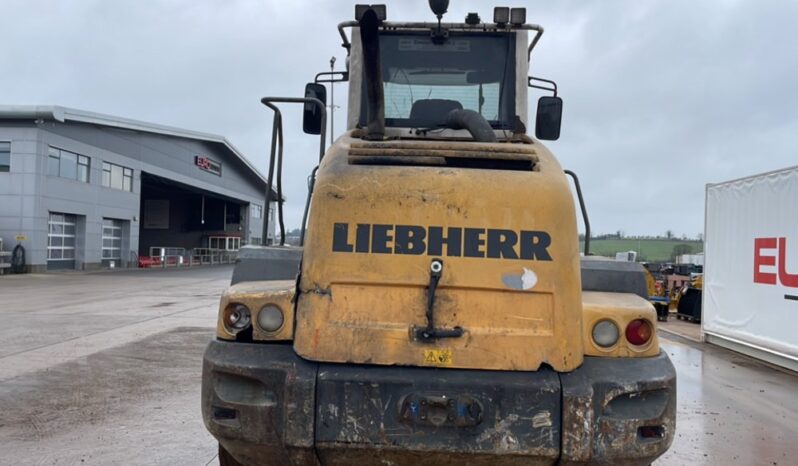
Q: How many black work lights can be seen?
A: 4